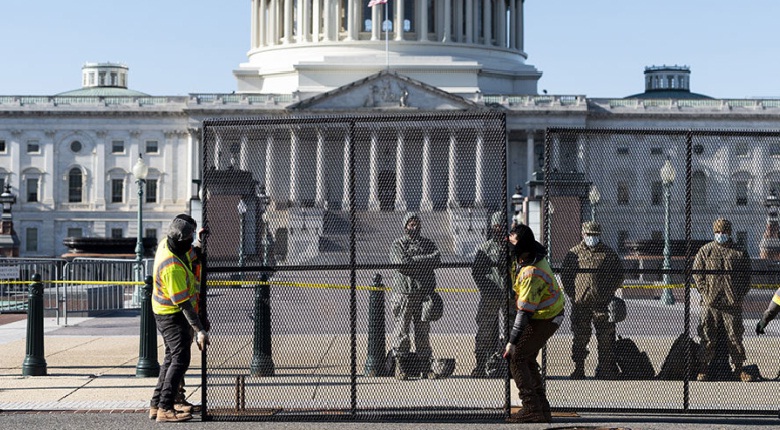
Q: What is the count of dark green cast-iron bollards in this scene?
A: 4